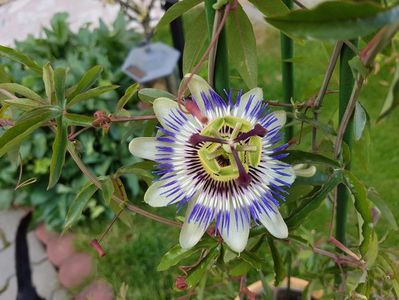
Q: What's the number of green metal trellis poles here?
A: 3